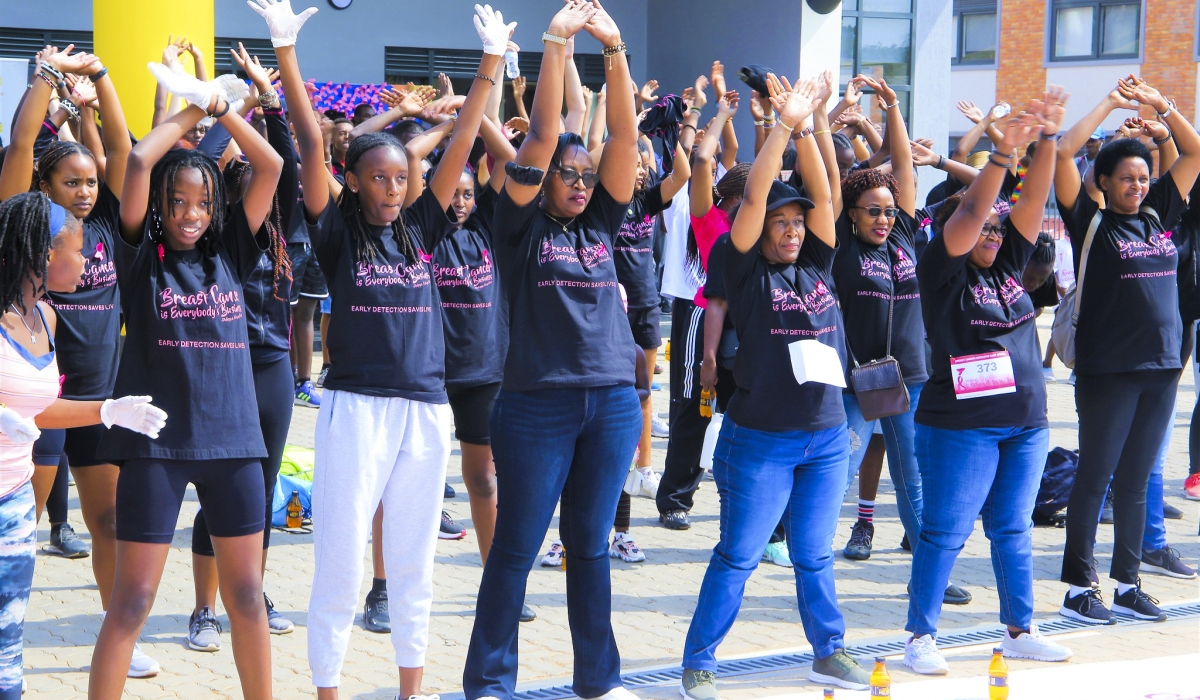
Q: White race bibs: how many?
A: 2